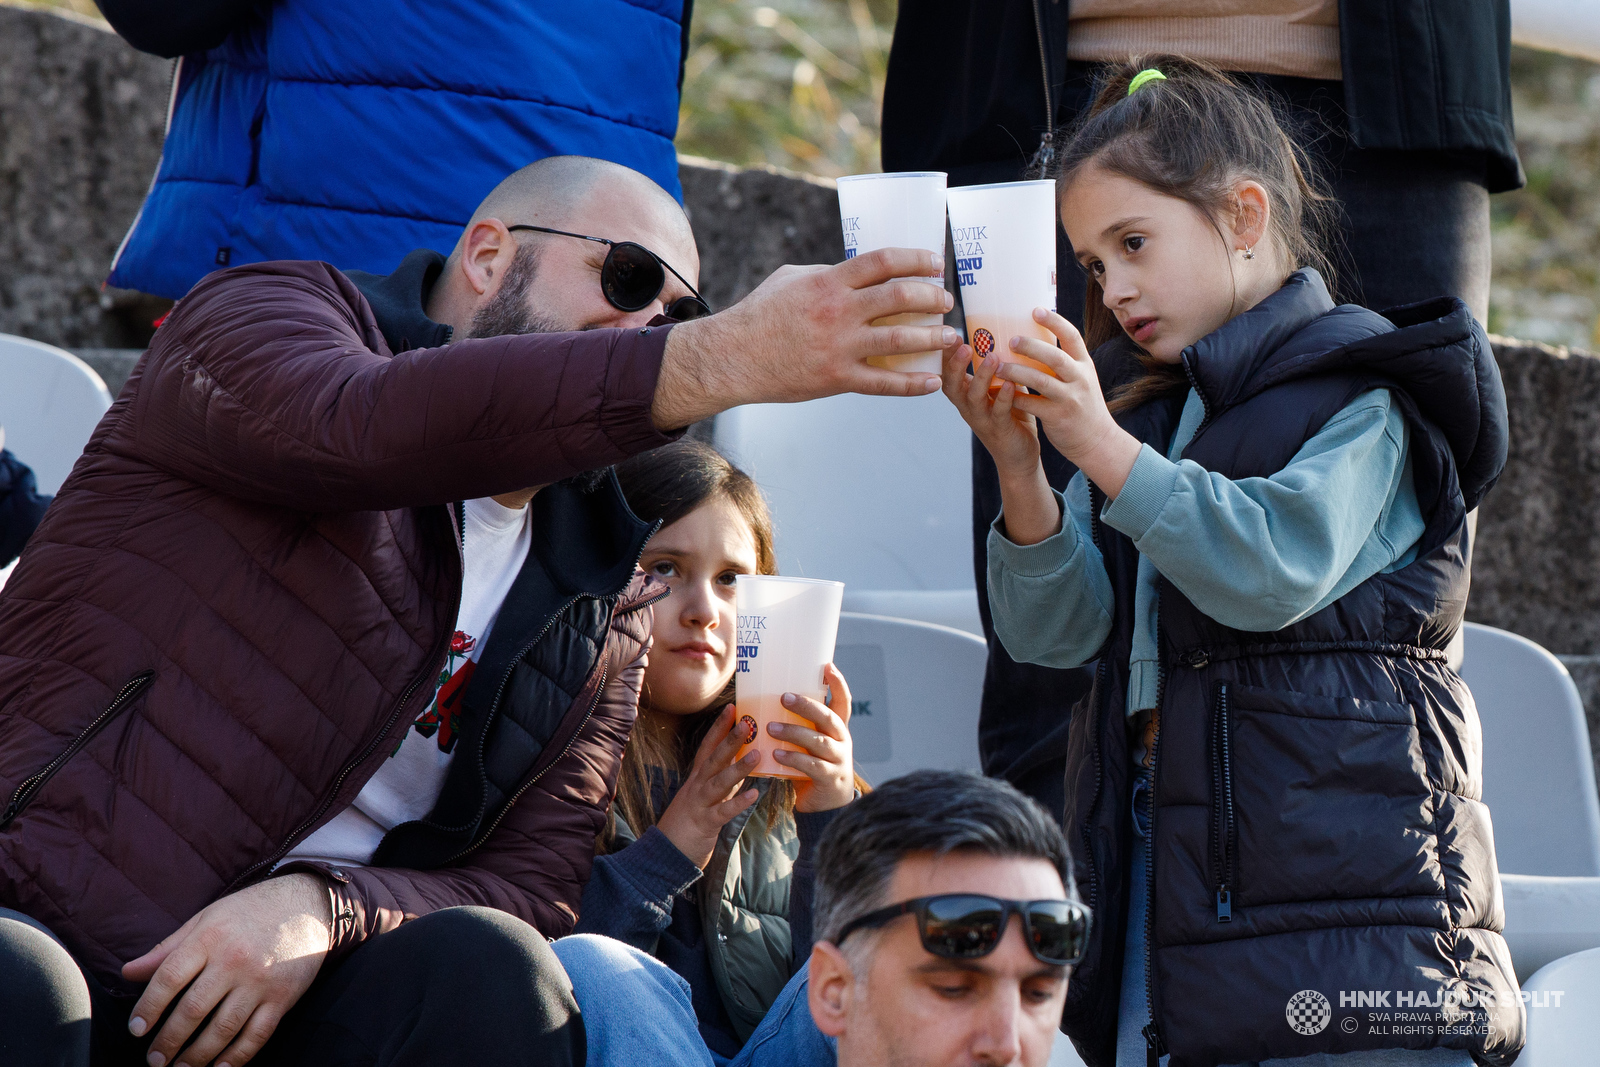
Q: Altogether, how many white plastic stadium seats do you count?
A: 5